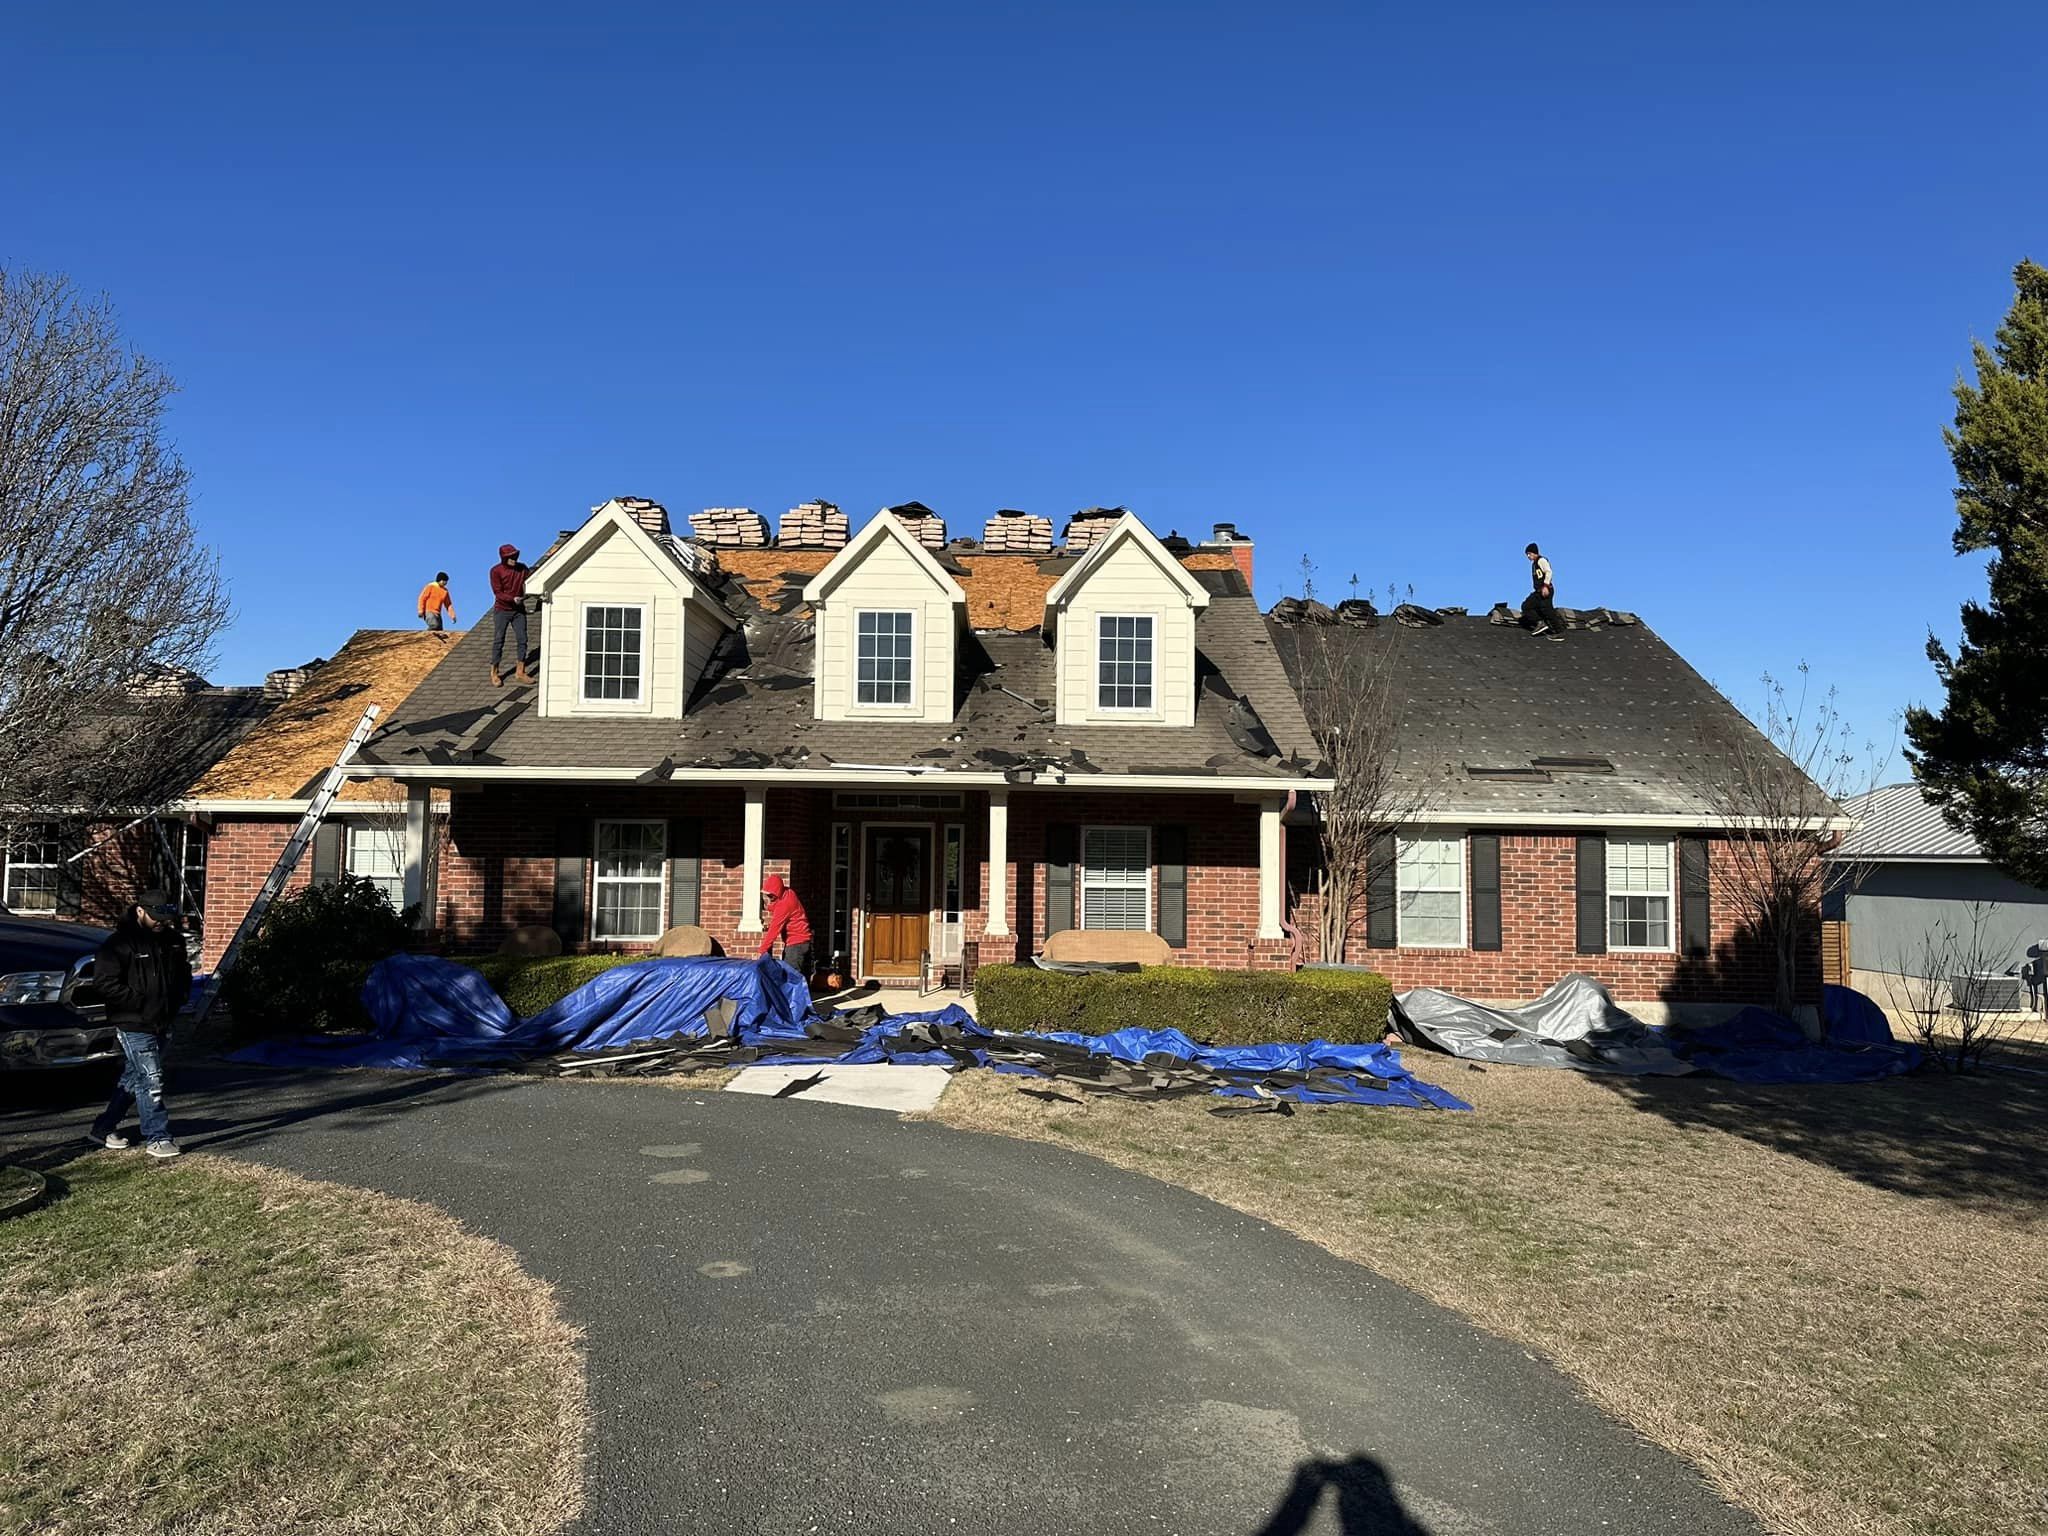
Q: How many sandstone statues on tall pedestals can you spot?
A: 0